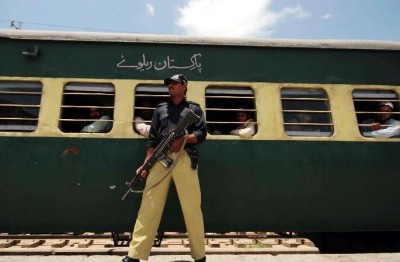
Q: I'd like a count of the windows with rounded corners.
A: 6